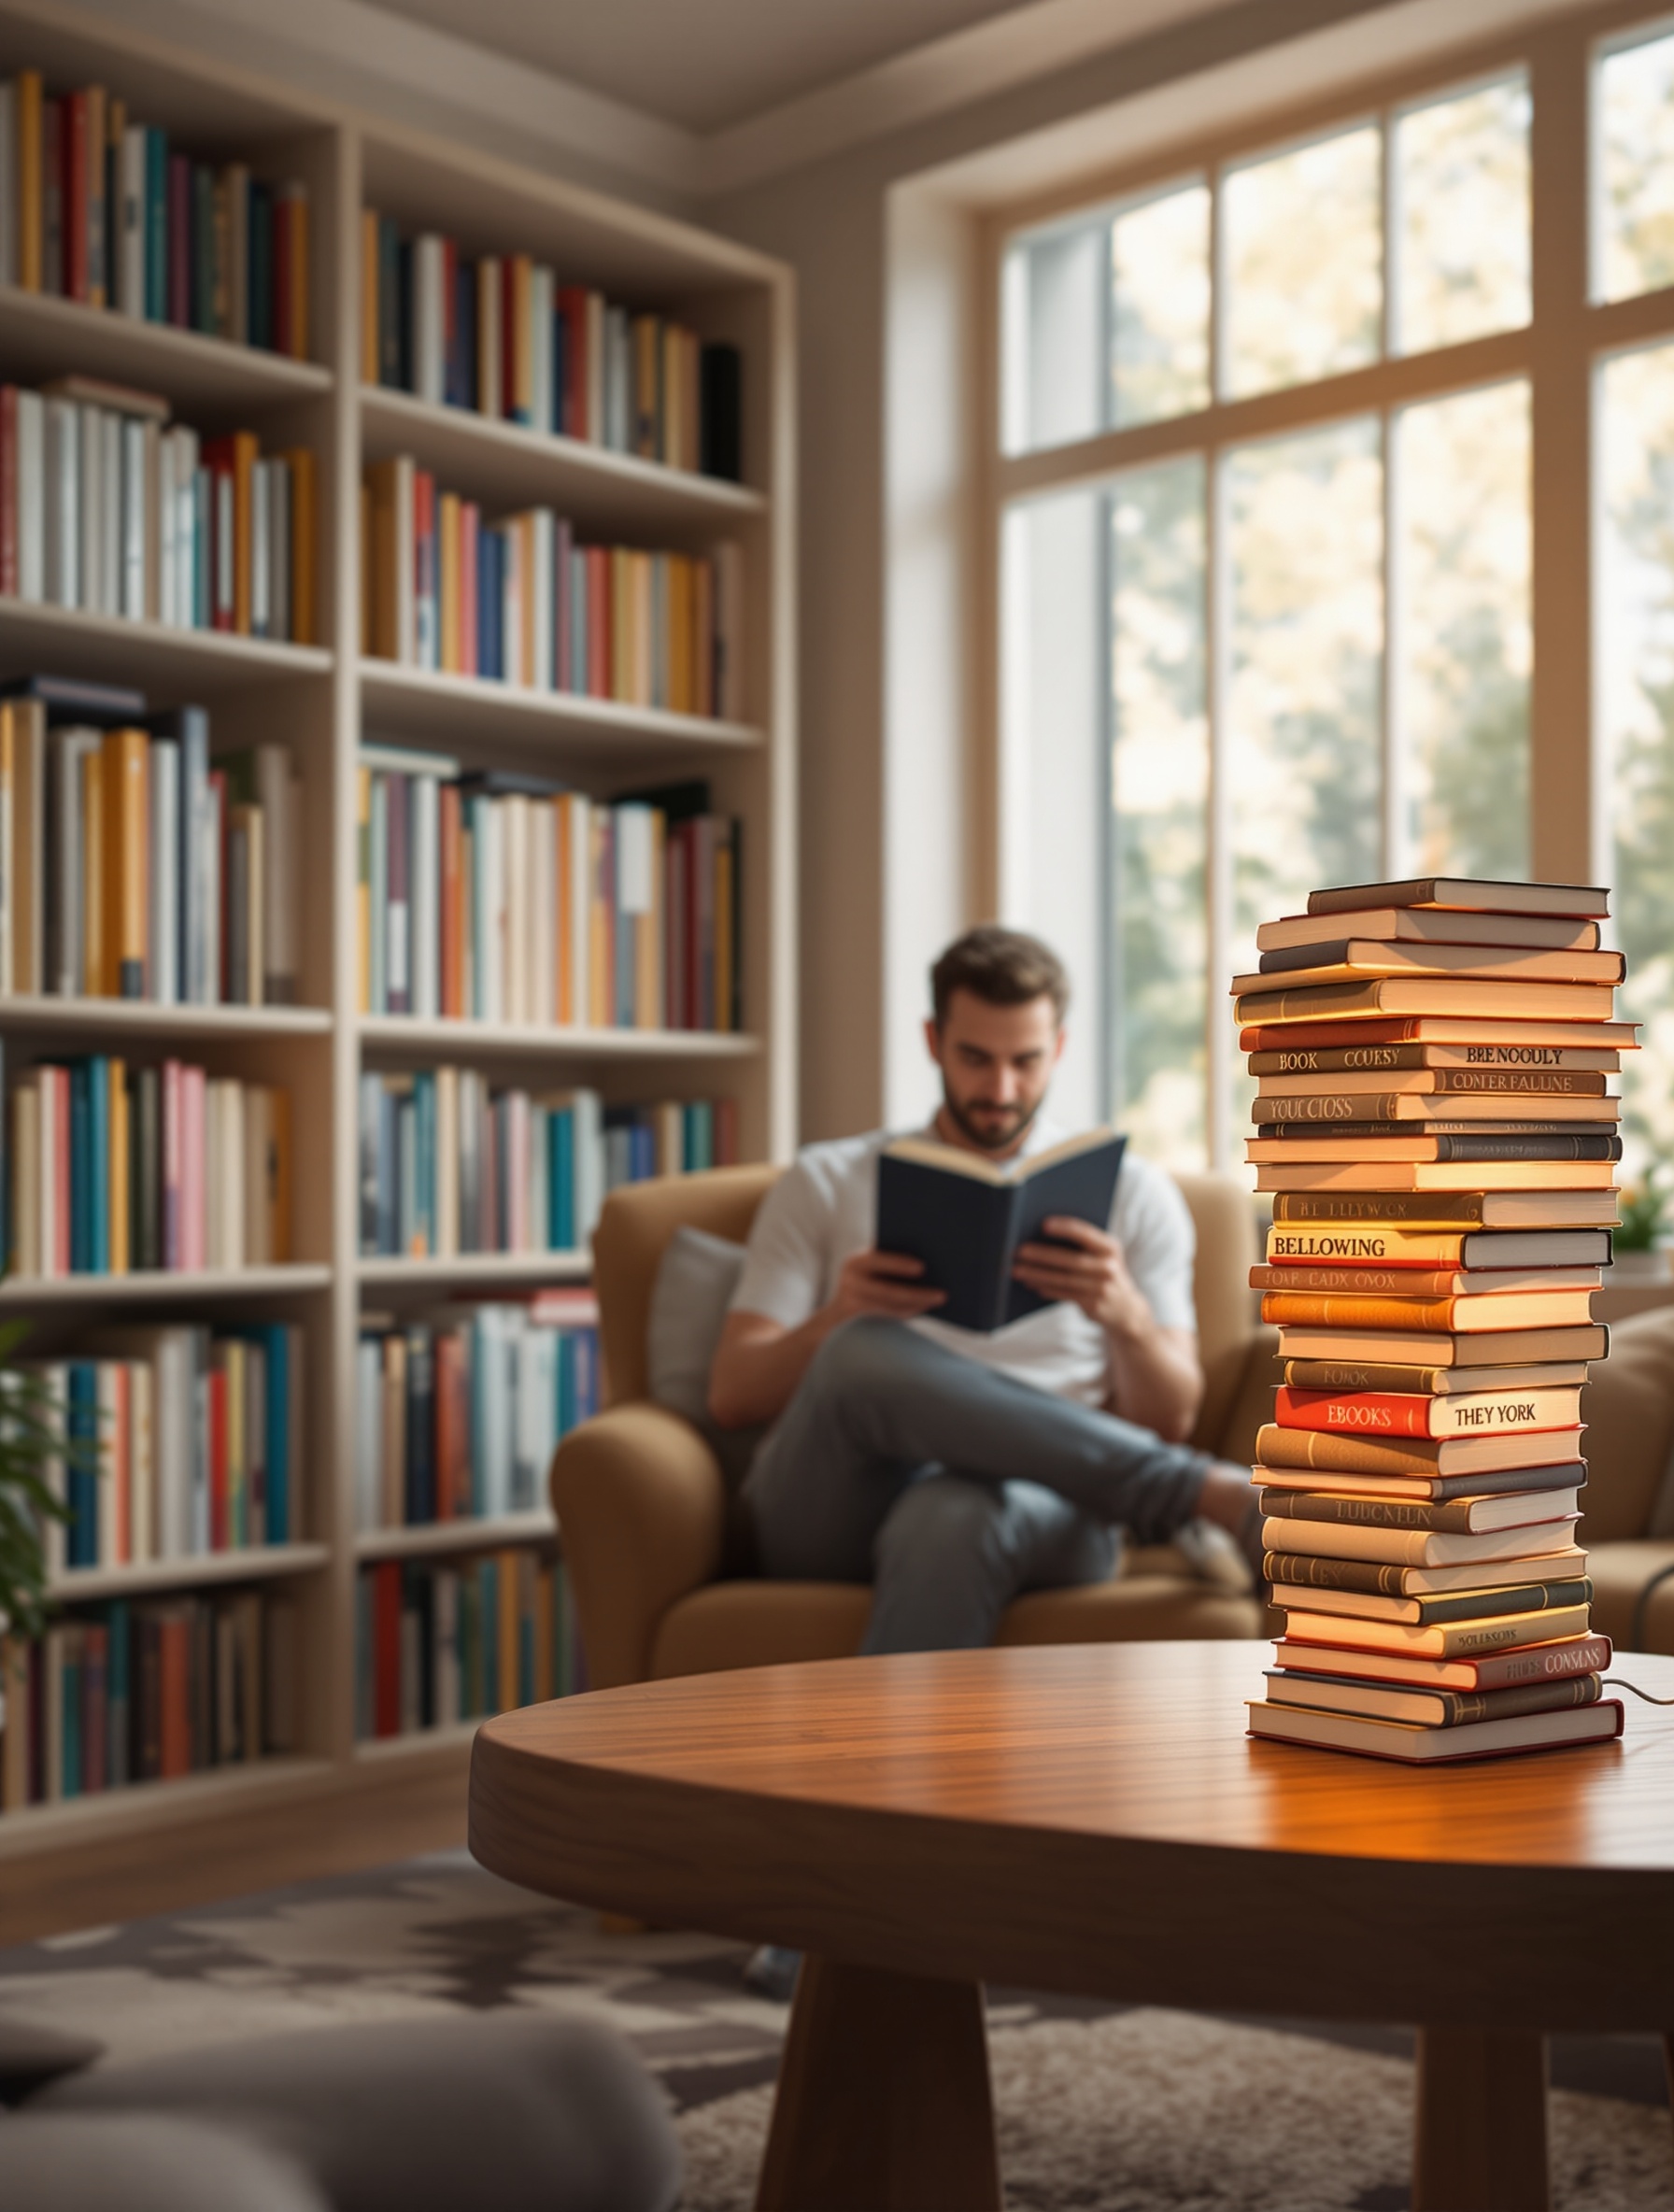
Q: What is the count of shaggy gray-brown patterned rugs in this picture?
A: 1